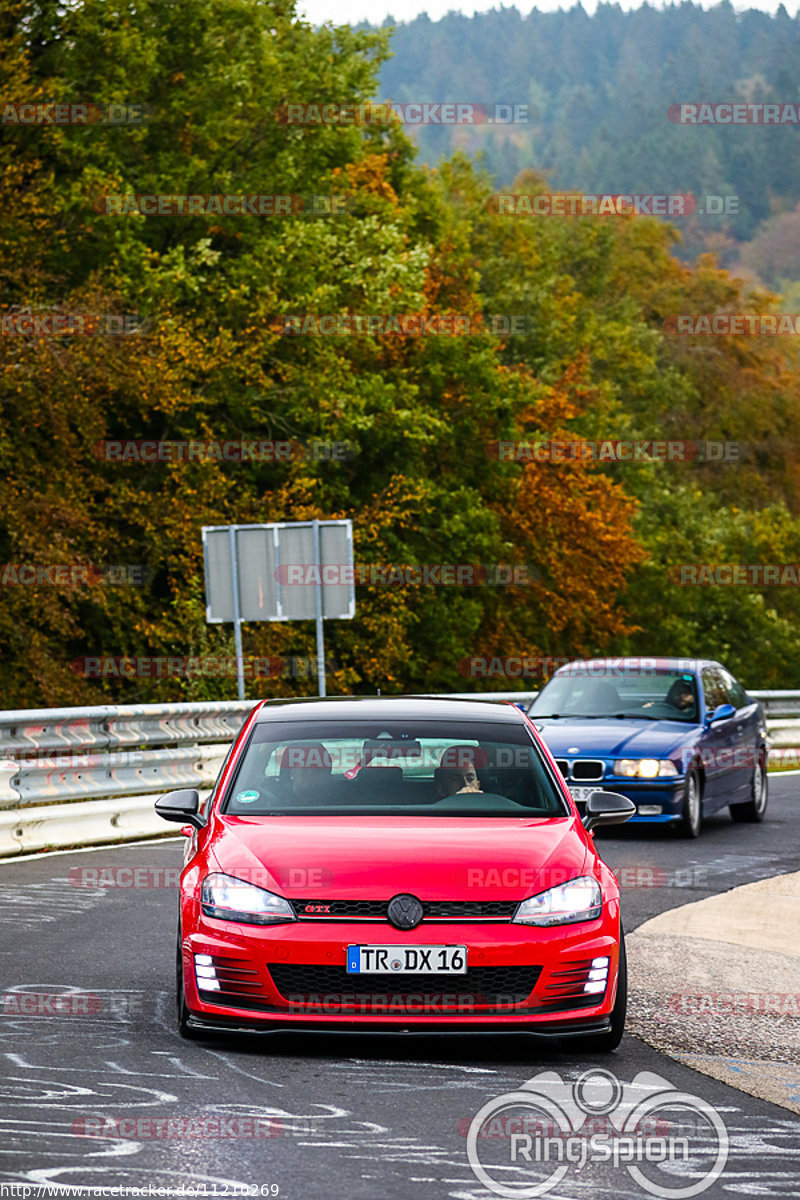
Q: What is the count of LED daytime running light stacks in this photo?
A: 2